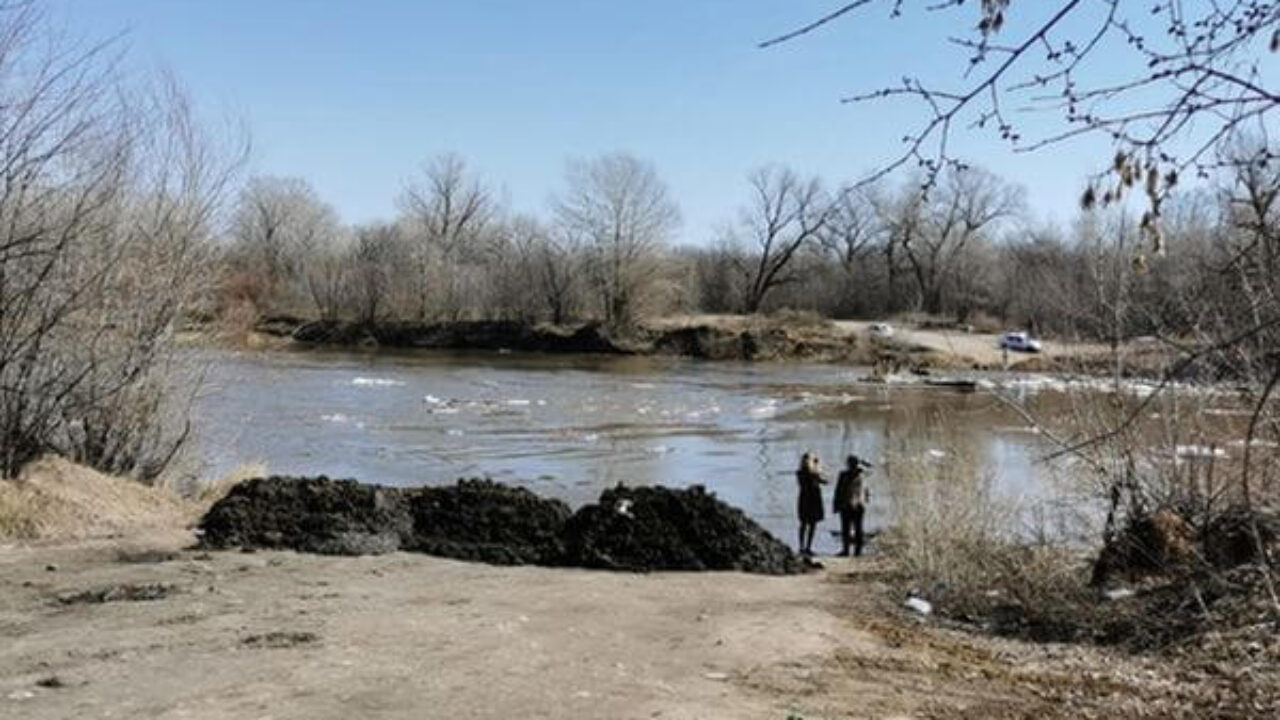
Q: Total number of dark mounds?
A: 3